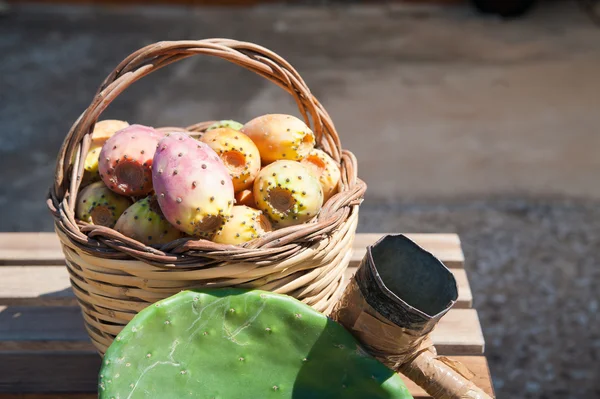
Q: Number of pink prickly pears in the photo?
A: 2